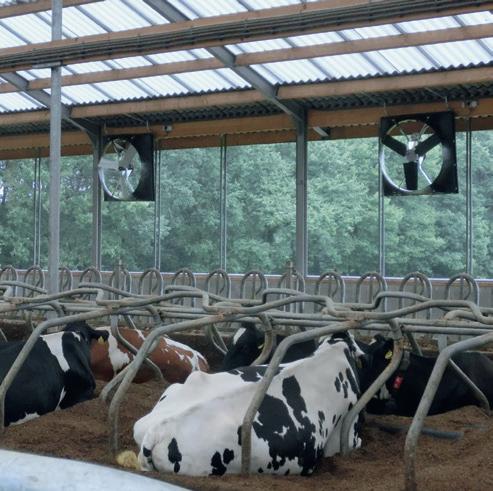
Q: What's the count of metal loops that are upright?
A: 14